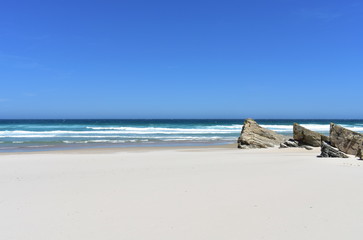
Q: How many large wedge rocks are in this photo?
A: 3